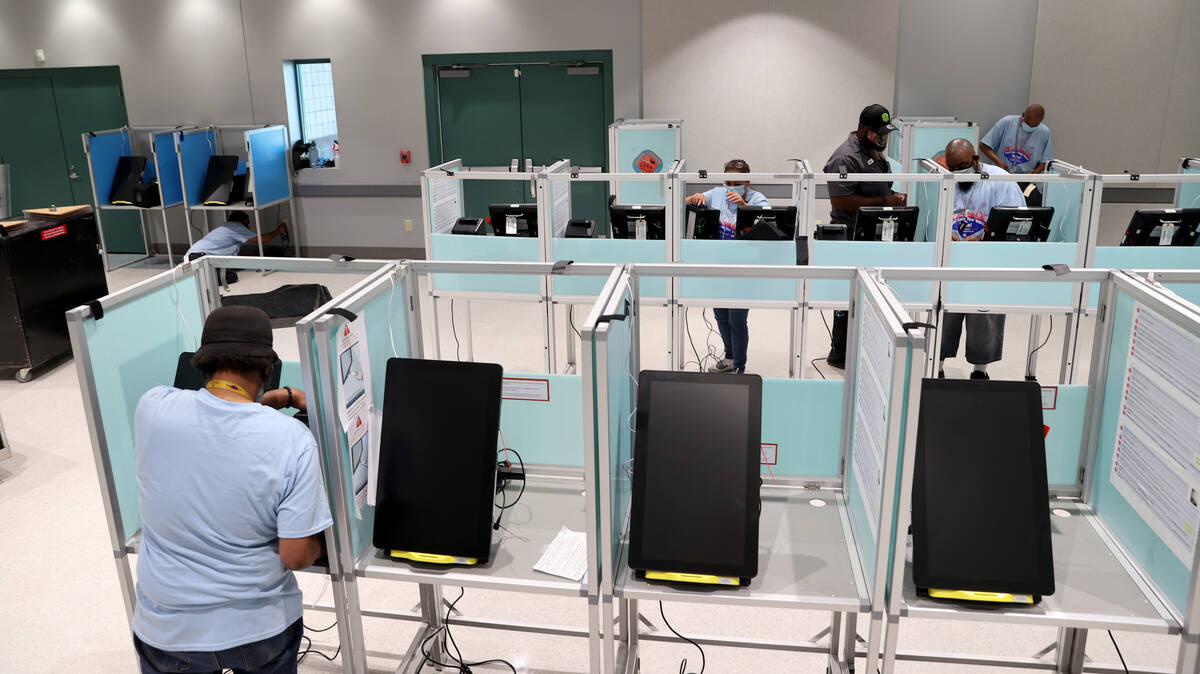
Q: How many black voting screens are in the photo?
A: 12